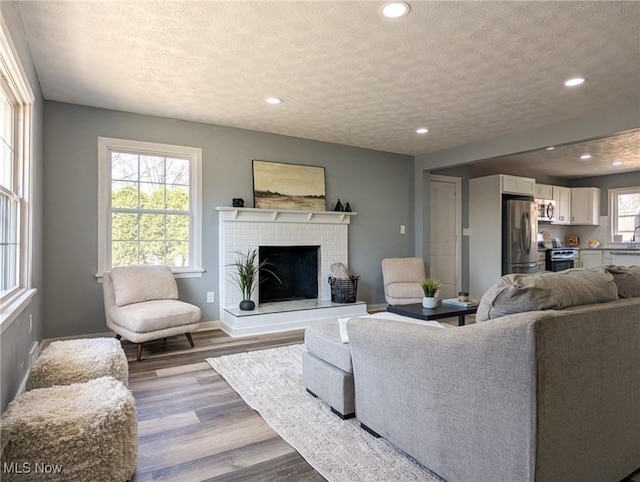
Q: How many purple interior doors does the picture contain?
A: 0